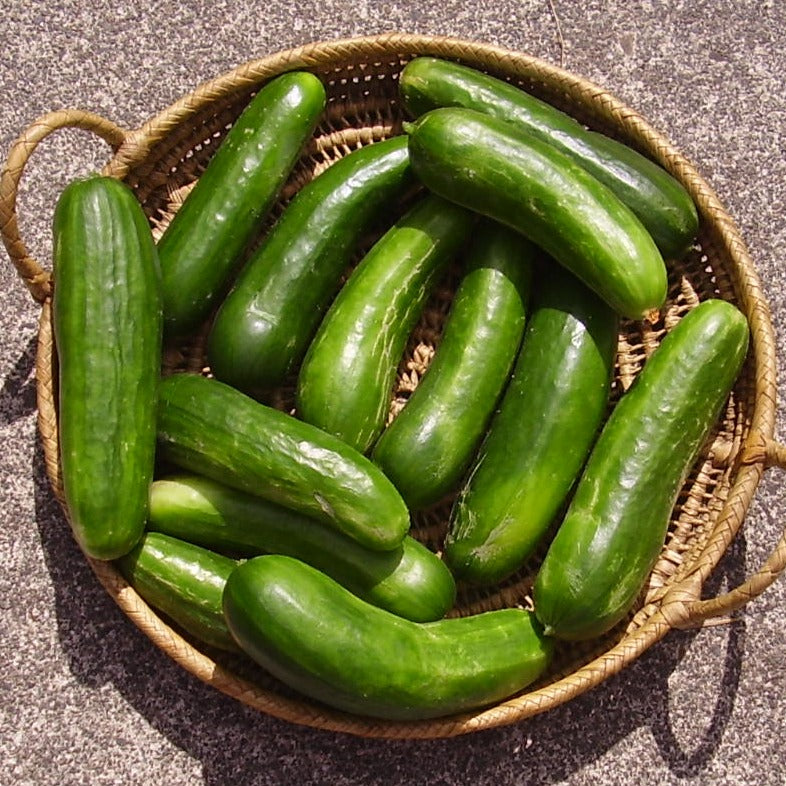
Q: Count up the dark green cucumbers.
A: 13